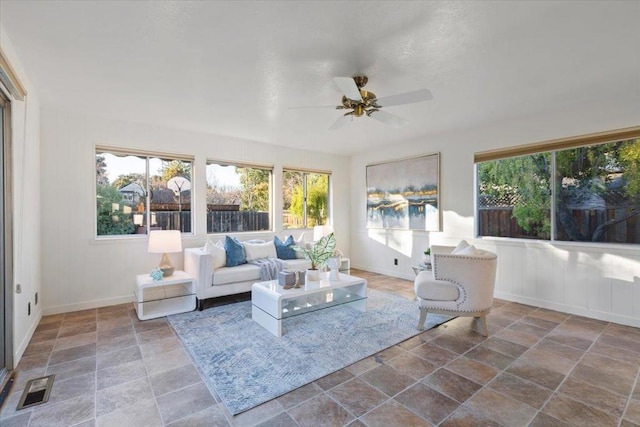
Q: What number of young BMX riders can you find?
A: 0